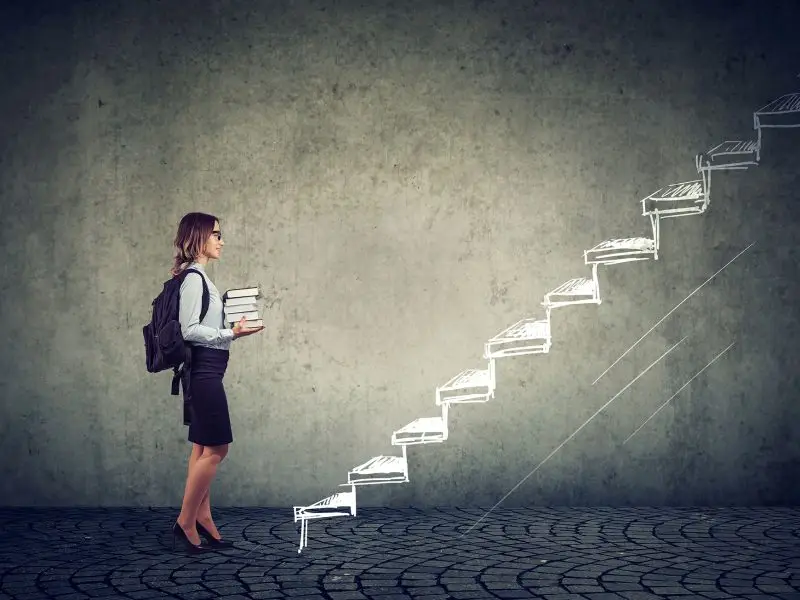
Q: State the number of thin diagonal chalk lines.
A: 3